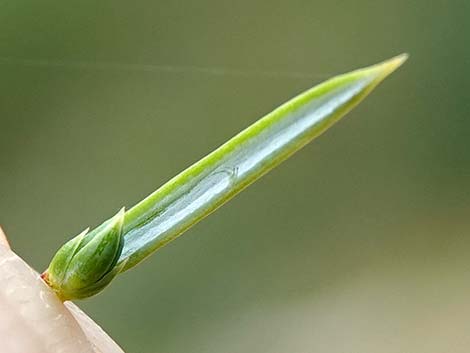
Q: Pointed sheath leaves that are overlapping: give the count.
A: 3